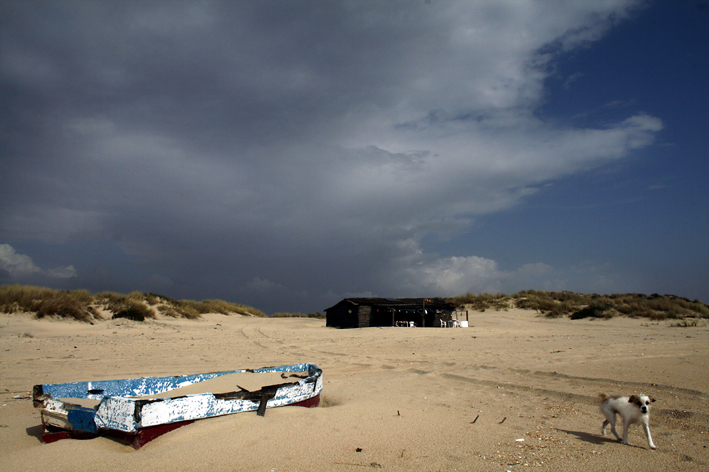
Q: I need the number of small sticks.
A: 3